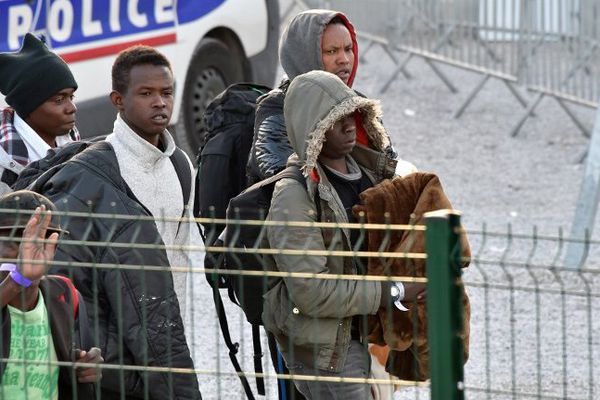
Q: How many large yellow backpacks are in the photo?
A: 0